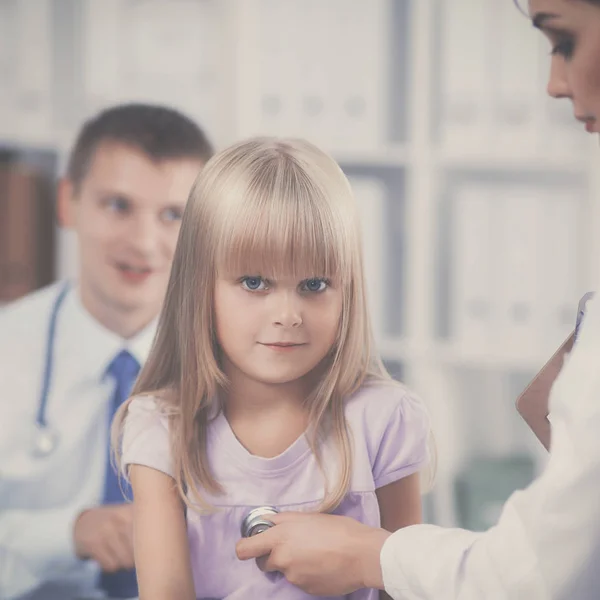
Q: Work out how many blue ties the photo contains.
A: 1